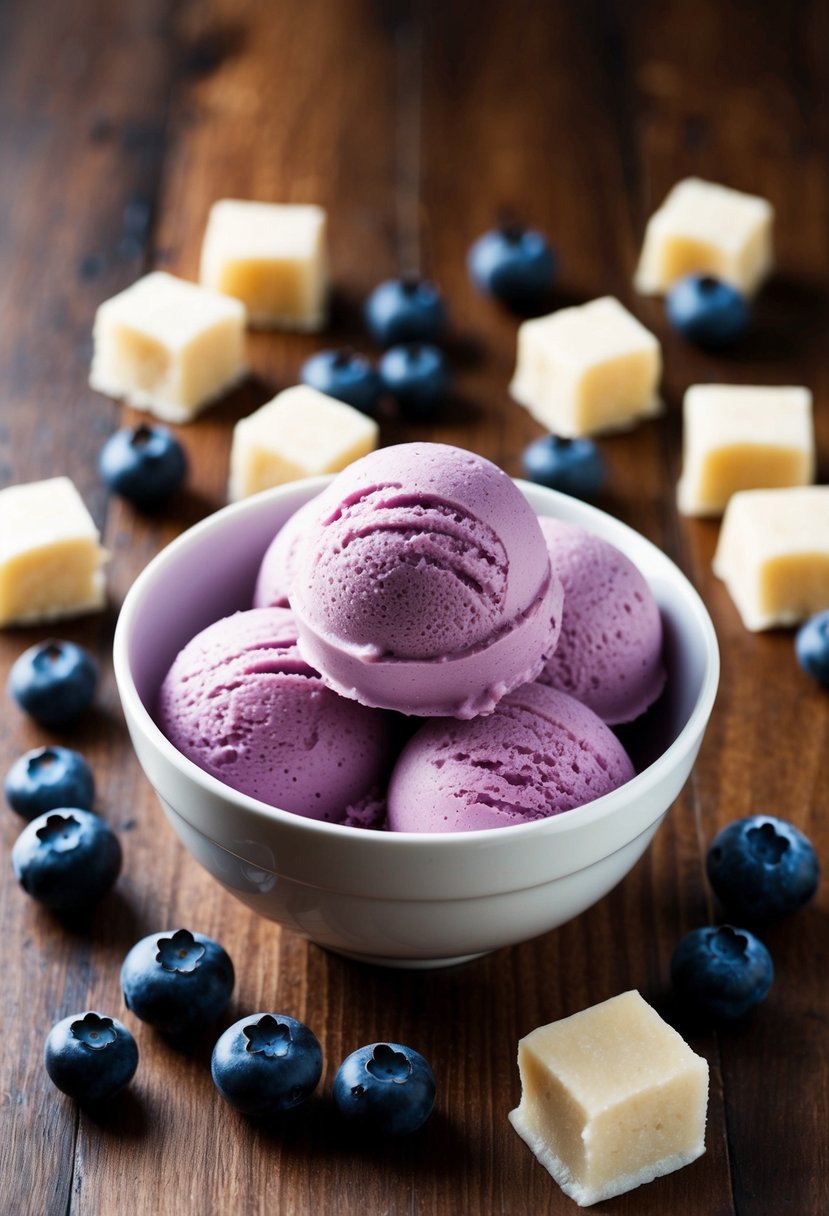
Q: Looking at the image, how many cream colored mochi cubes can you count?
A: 9